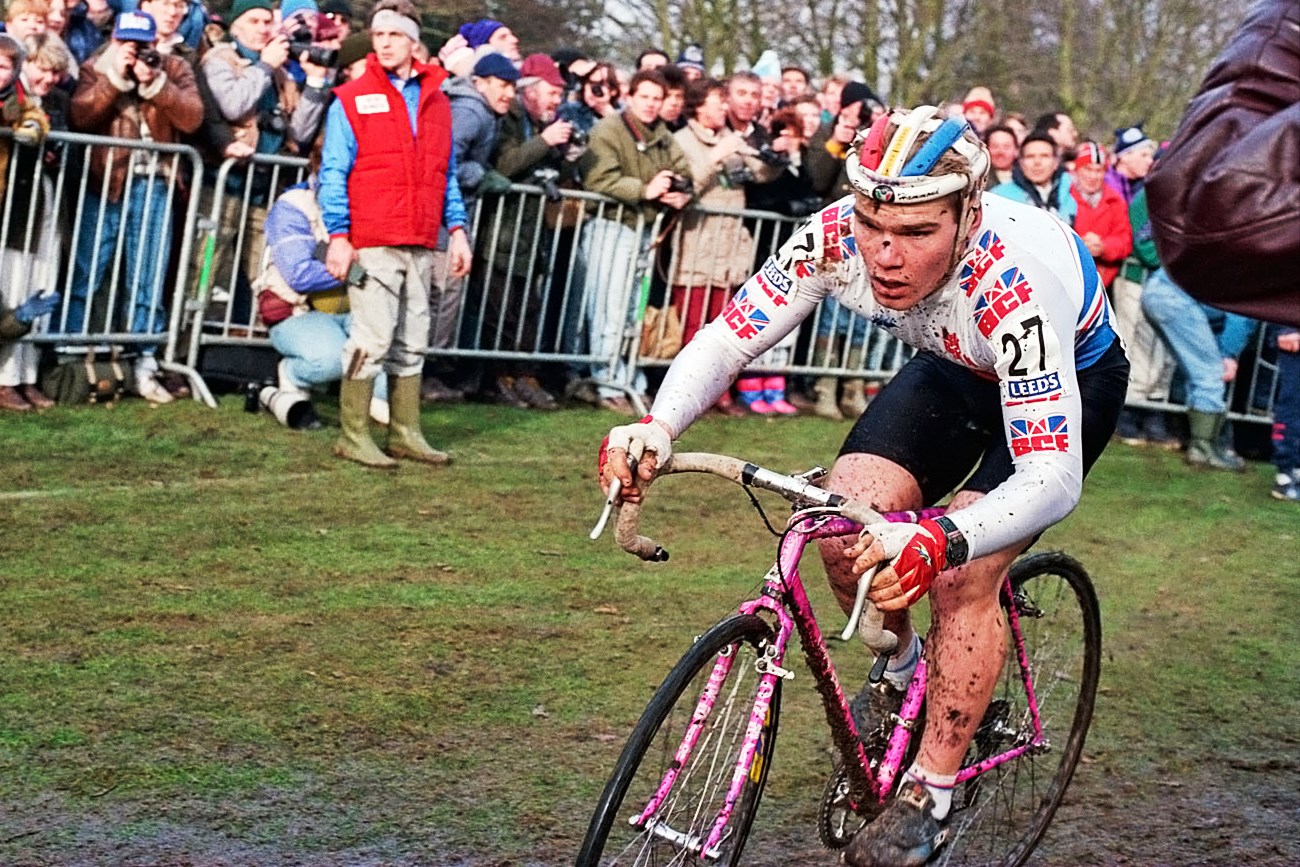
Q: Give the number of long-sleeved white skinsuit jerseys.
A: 1